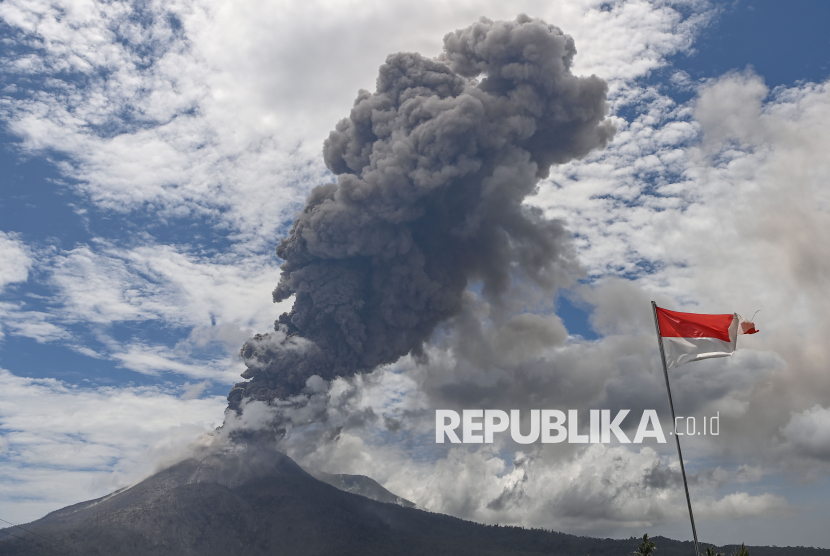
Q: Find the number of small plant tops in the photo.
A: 3